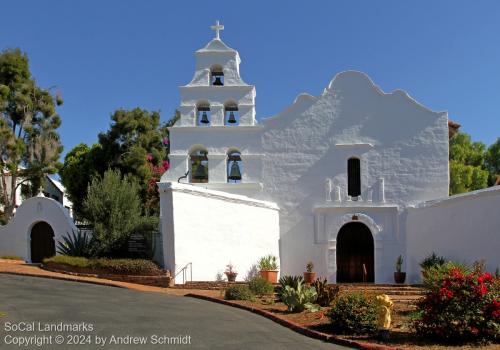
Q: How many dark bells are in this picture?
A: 5